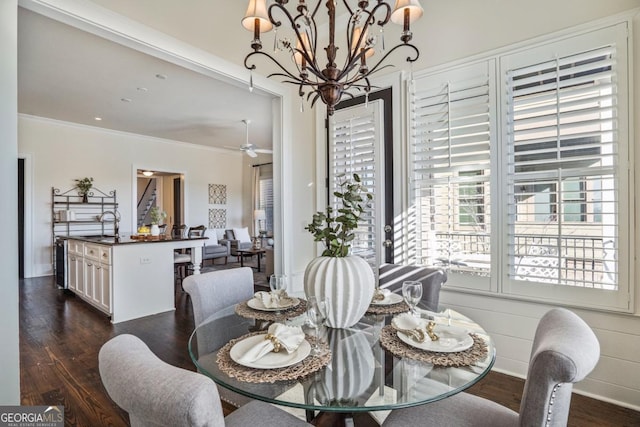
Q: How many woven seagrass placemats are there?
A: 4